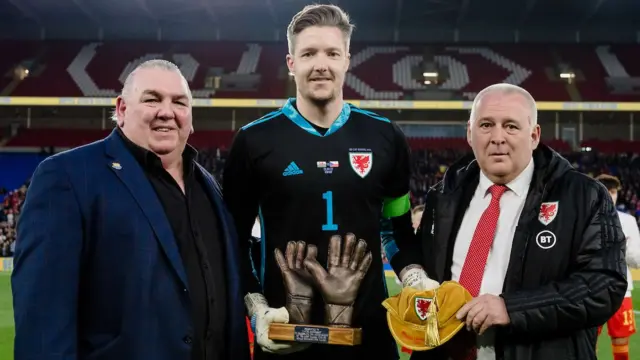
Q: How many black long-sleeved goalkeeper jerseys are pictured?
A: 1